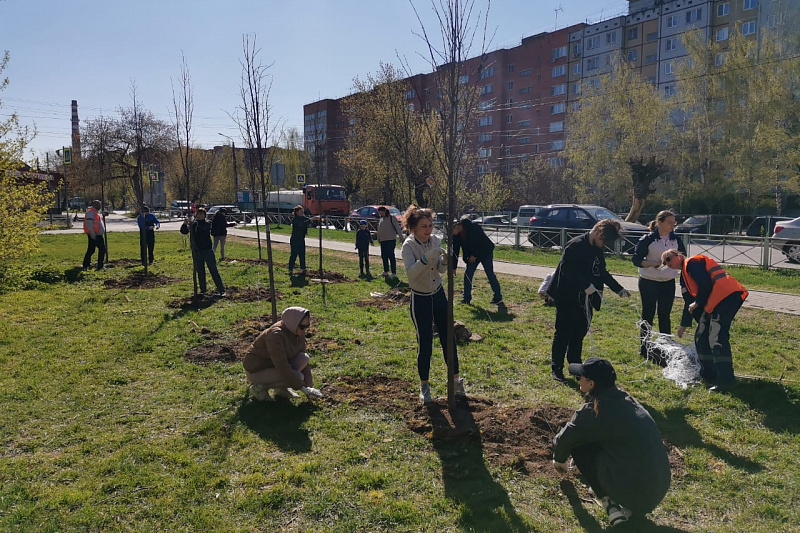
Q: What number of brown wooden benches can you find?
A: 0